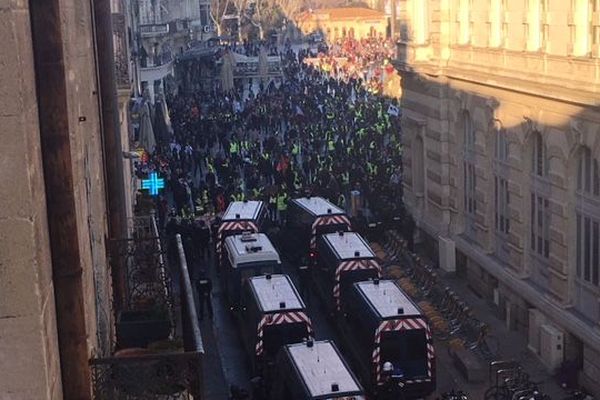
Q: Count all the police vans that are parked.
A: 7